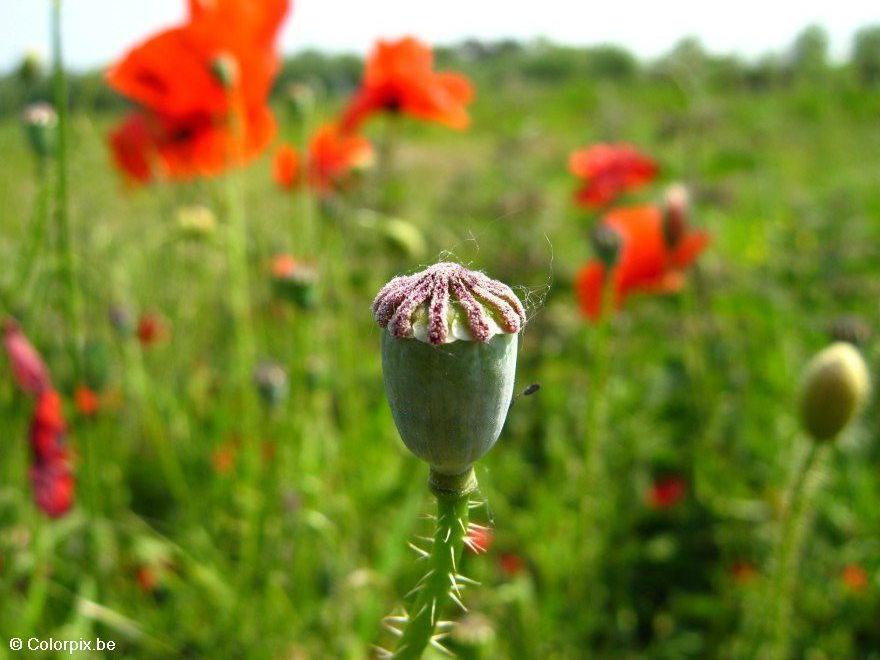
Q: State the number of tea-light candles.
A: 0